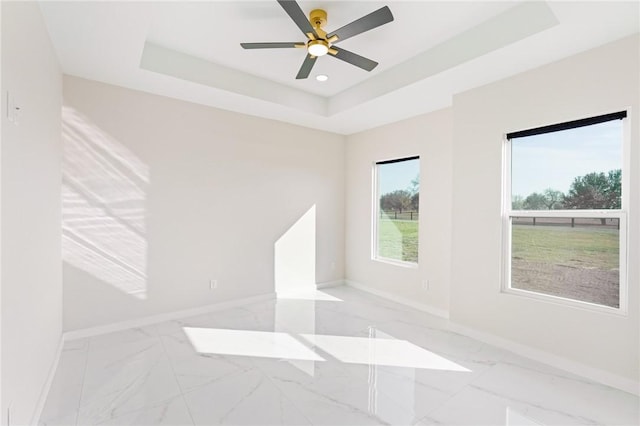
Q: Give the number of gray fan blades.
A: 5